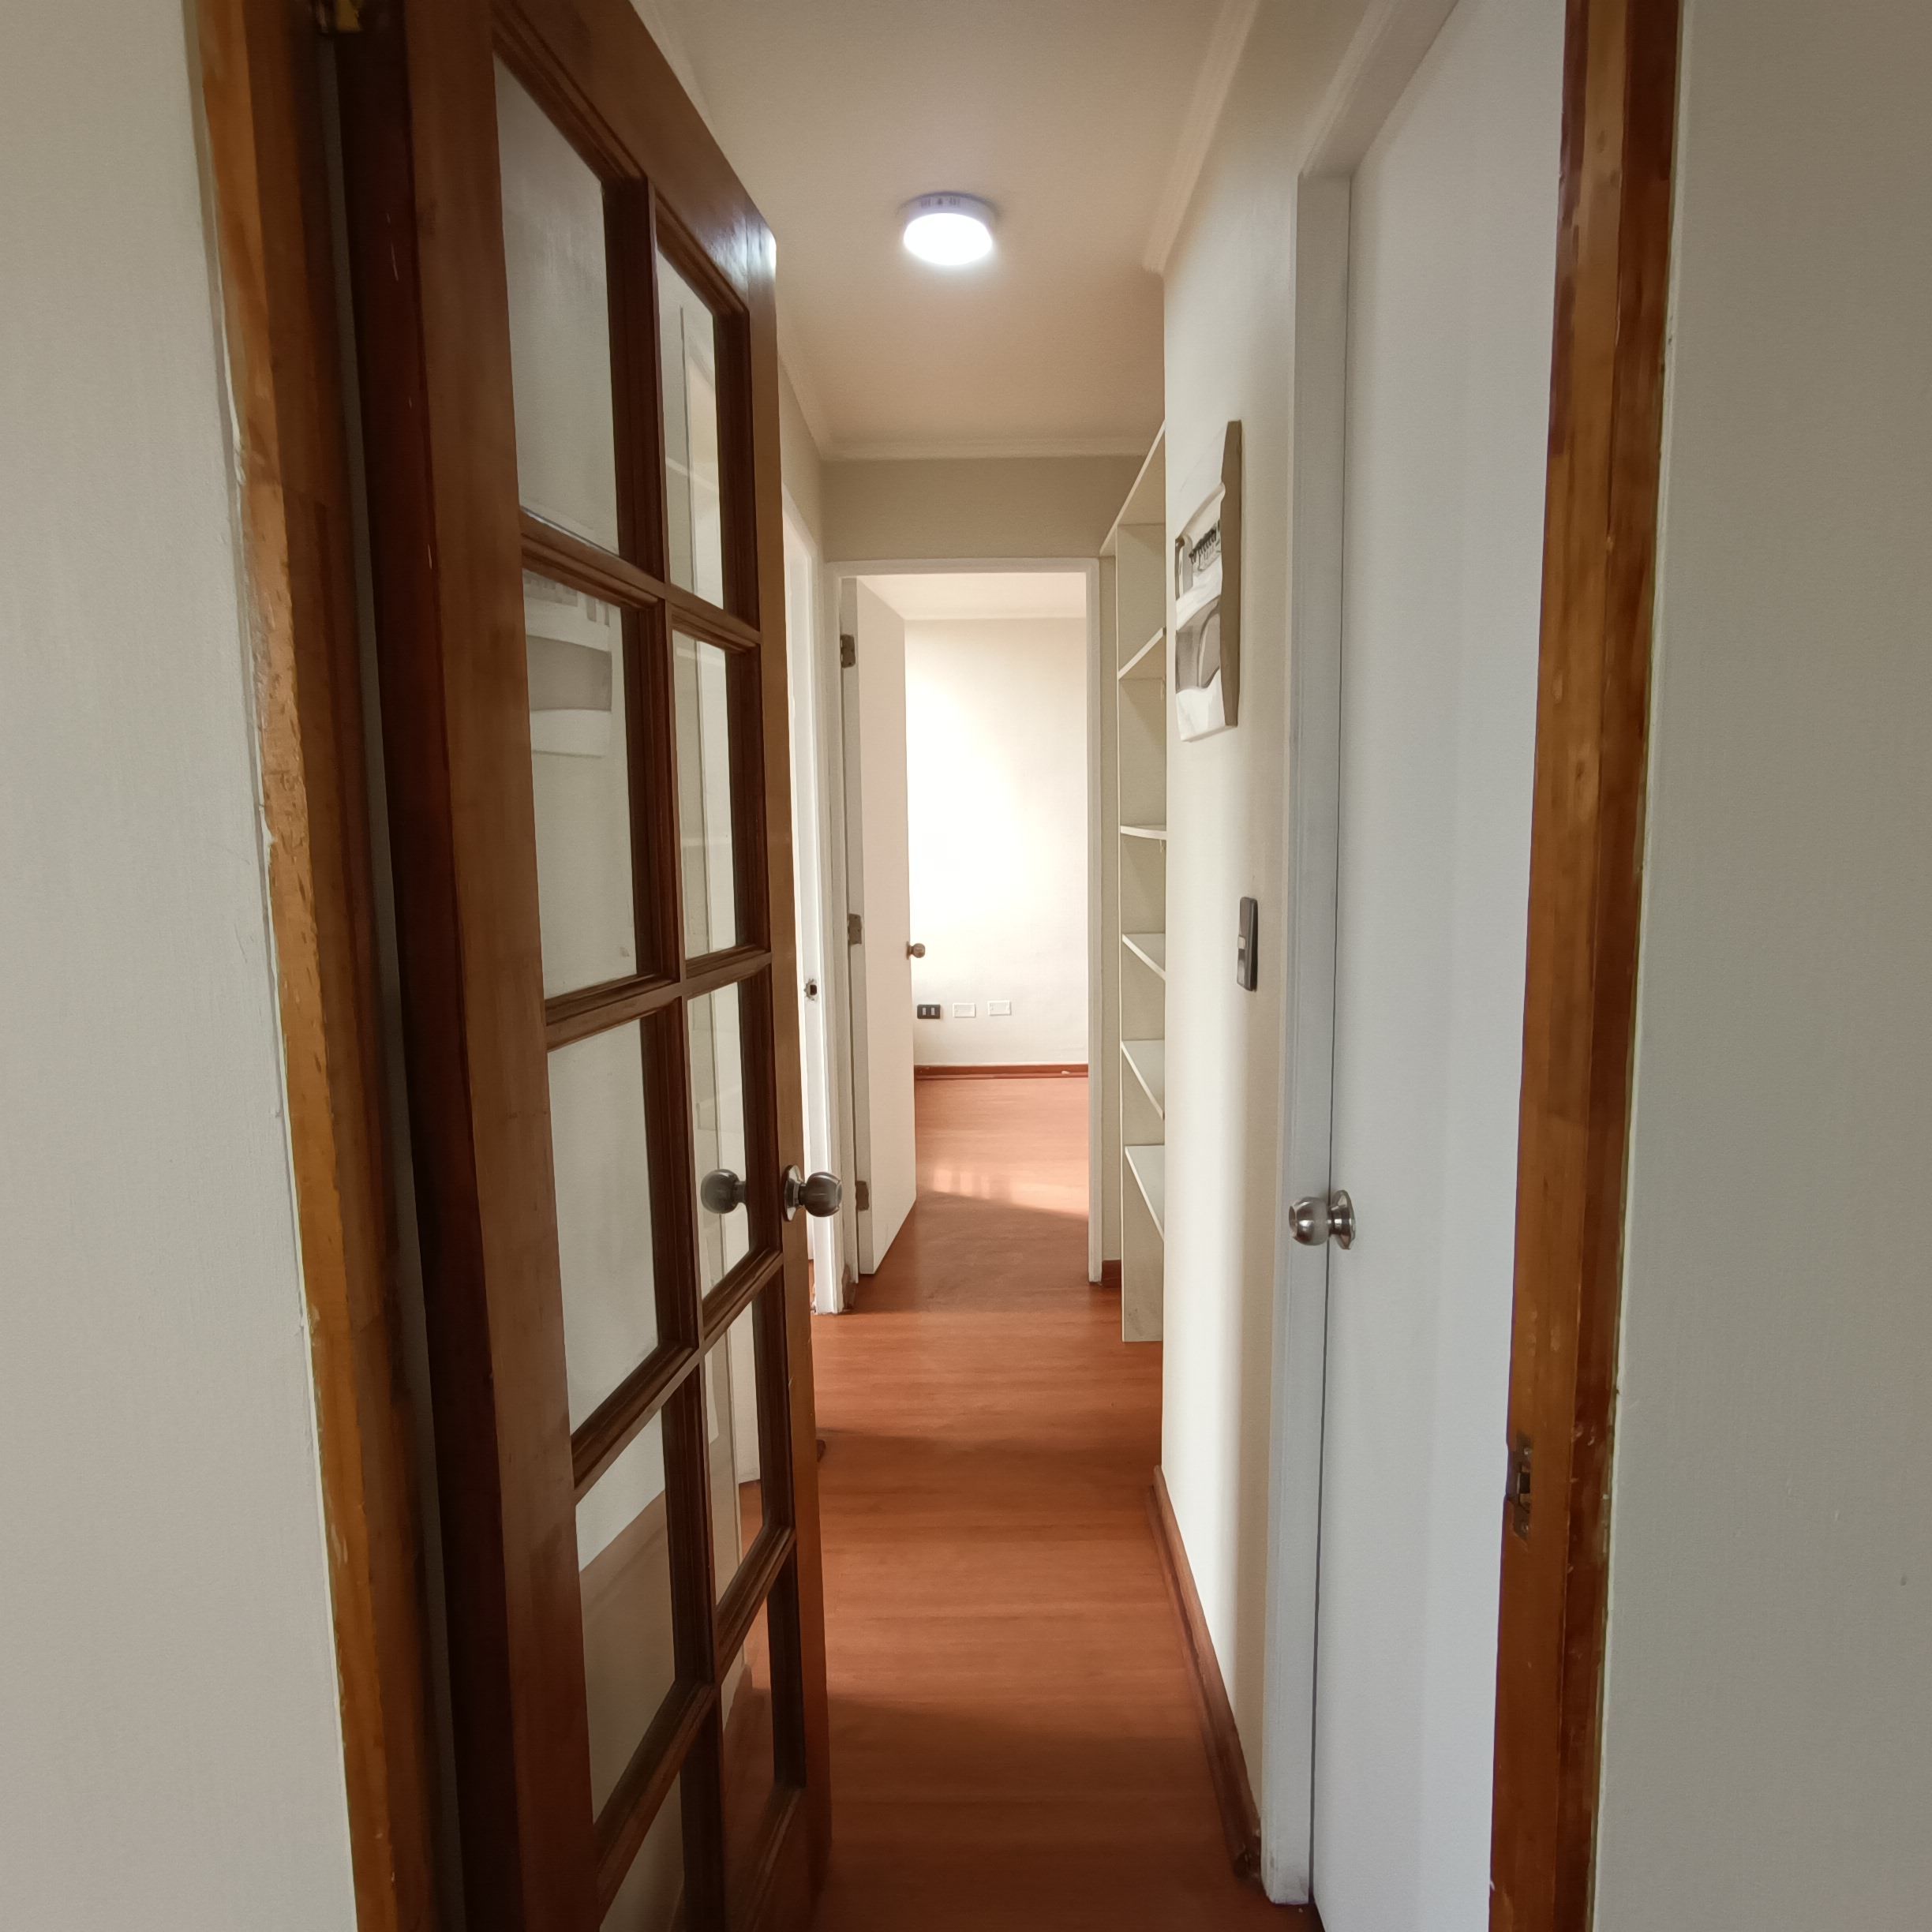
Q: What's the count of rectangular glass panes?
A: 10